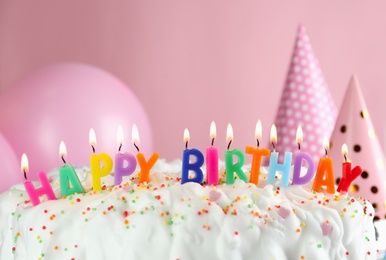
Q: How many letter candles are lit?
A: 13